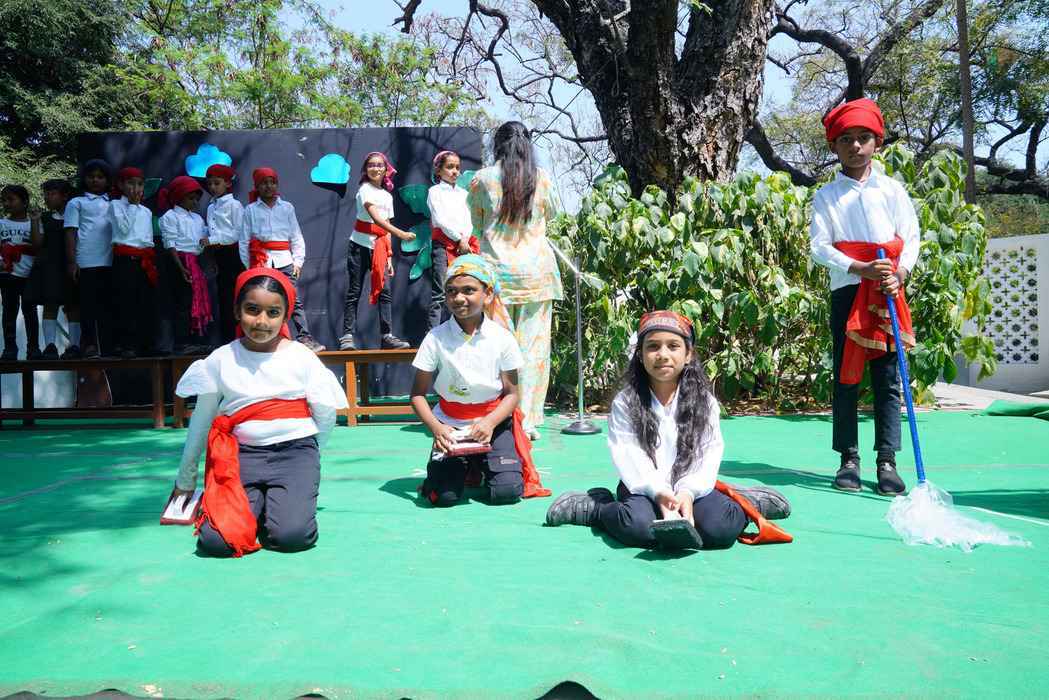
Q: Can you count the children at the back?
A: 9